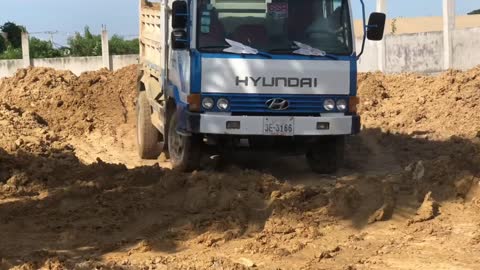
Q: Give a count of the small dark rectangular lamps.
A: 2